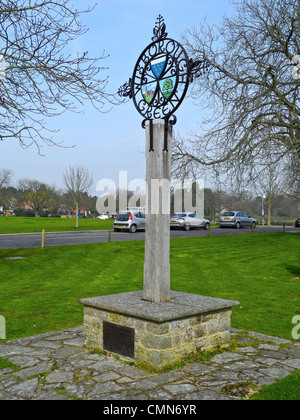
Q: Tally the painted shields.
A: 3